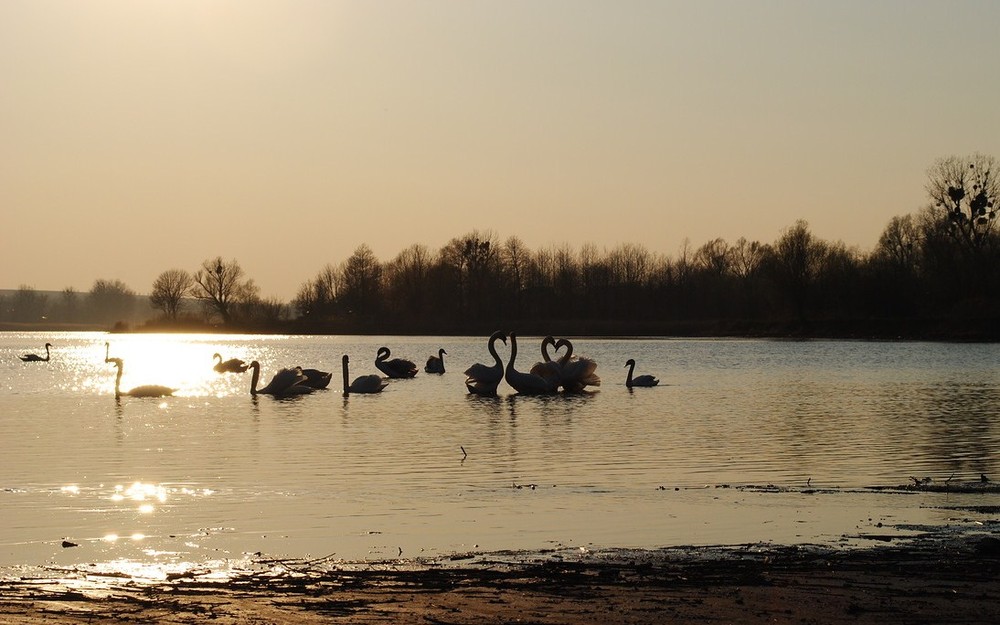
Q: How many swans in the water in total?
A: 14